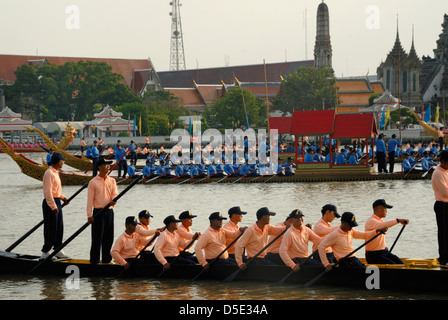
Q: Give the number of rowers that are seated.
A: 12